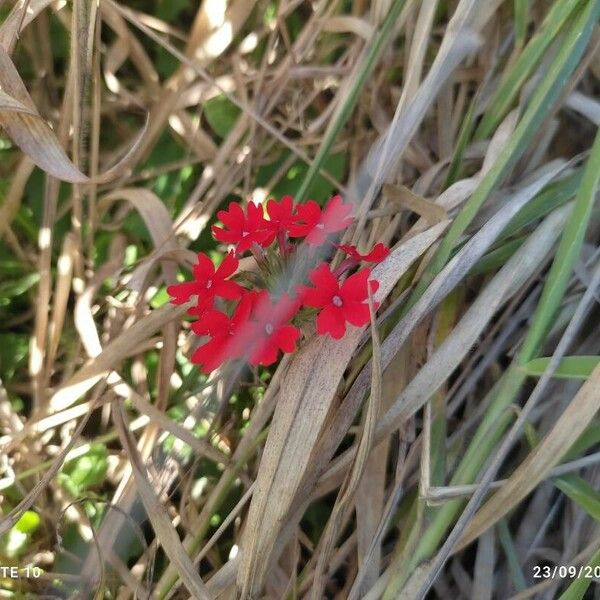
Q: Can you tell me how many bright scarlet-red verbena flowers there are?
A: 8